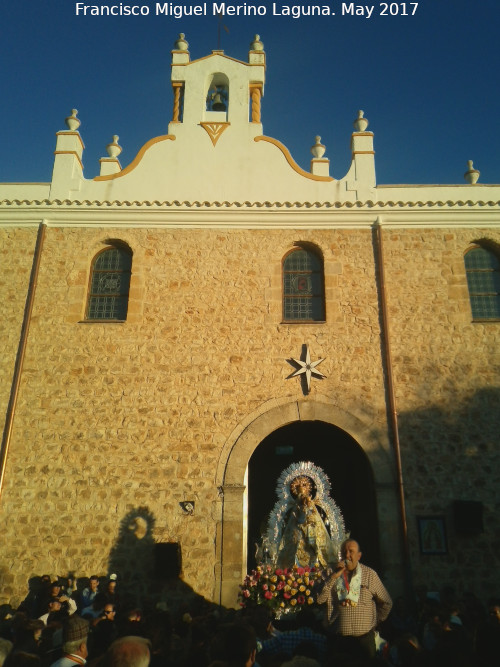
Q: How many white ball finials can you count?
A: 7